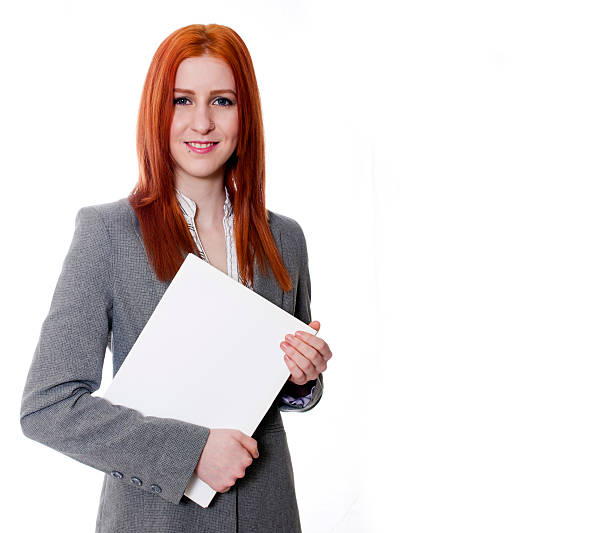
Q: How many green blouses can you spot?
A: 0